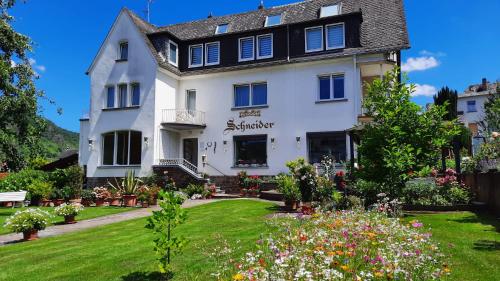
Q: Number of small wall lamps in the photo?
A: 5